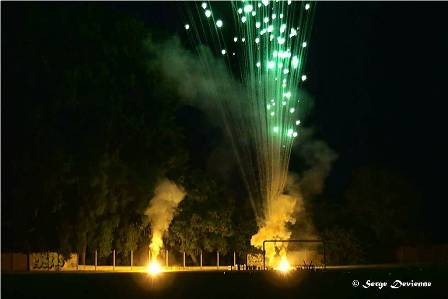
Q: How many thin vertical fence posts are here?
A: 9